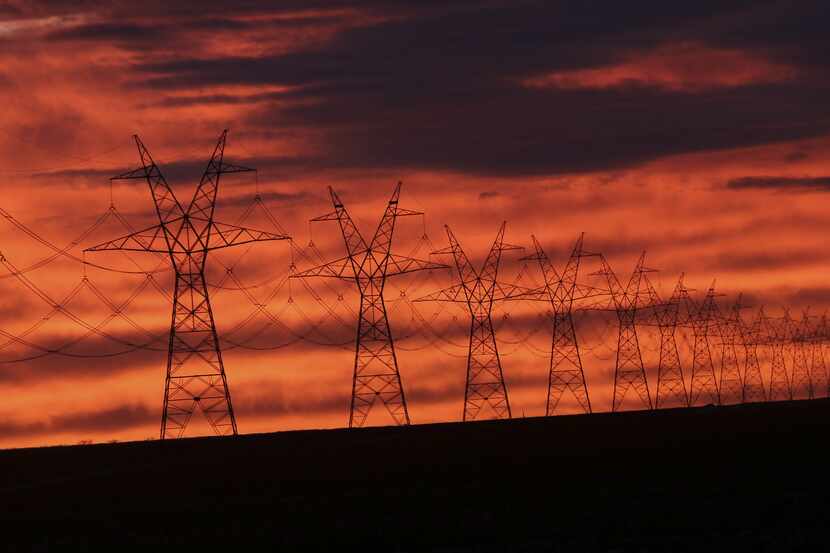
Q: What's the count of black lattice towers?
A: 12